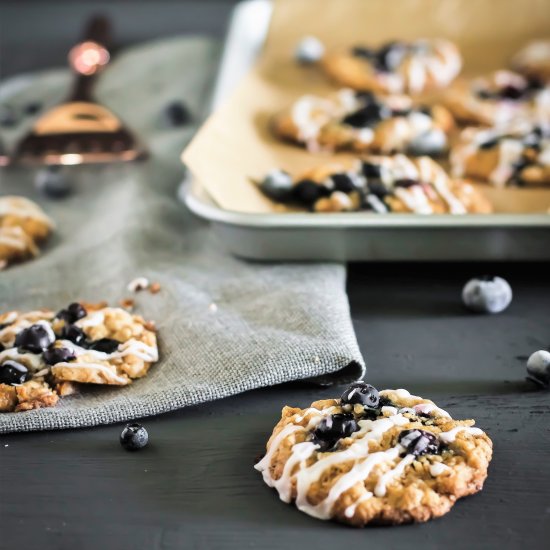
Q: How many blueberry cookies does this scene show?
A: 9